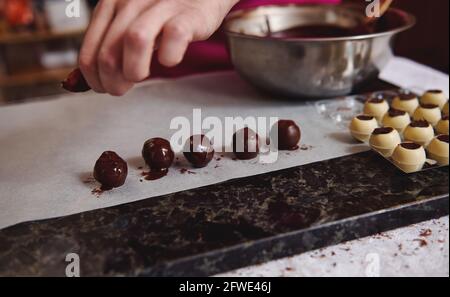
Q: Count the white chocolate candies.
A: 12